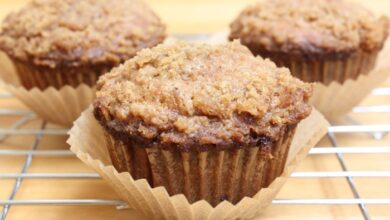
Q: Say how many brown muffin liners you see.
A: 3